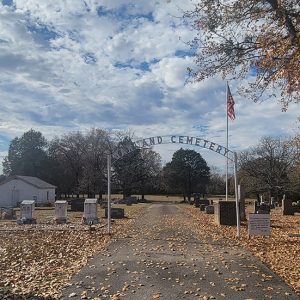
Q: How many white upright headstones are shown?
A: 3